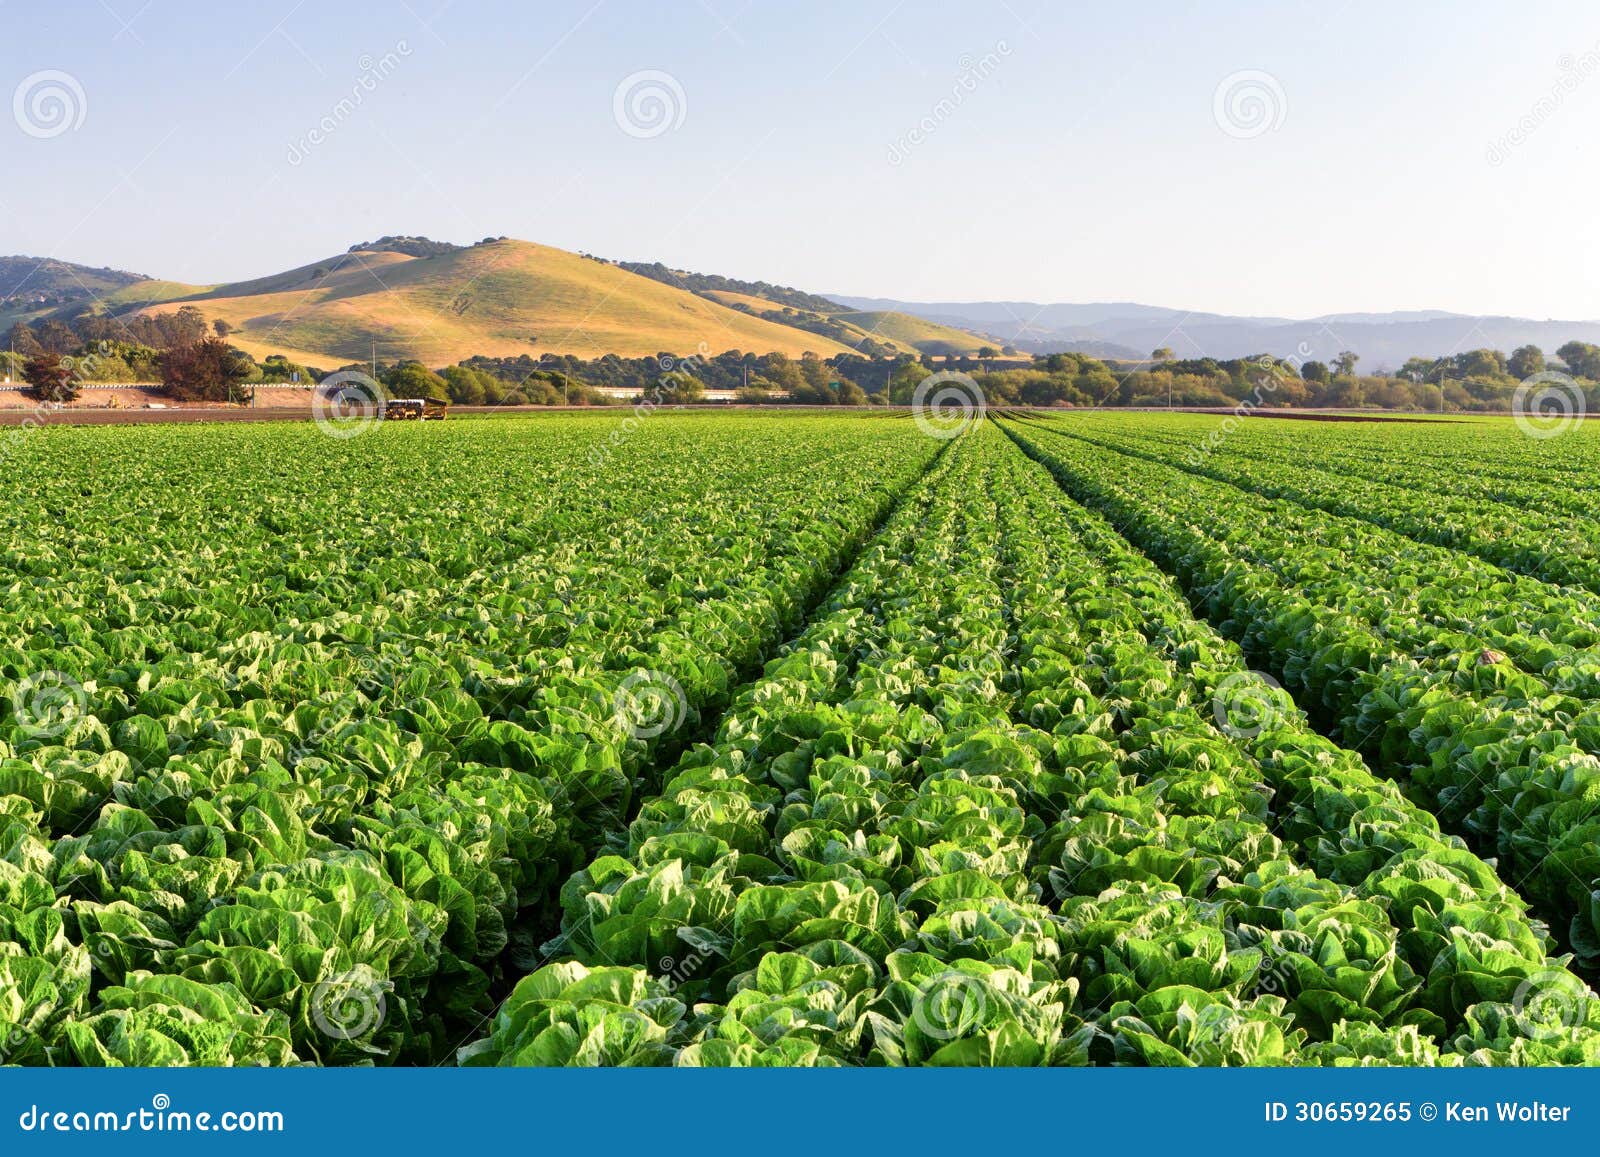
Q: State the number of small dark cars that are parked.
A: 0